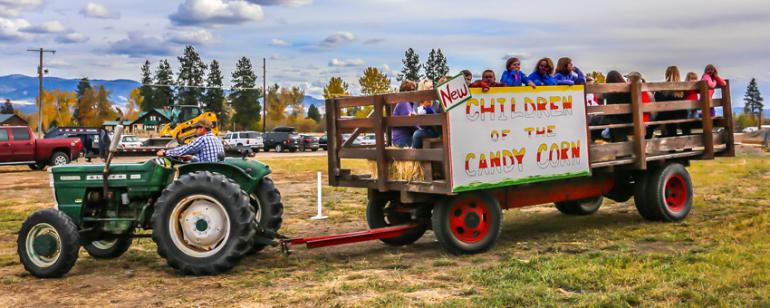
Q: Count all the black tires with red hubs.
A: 2